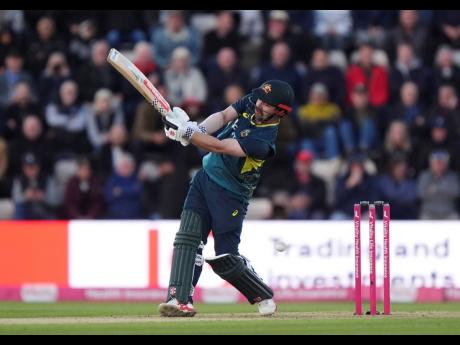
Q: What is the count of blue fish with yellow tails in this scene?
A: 0